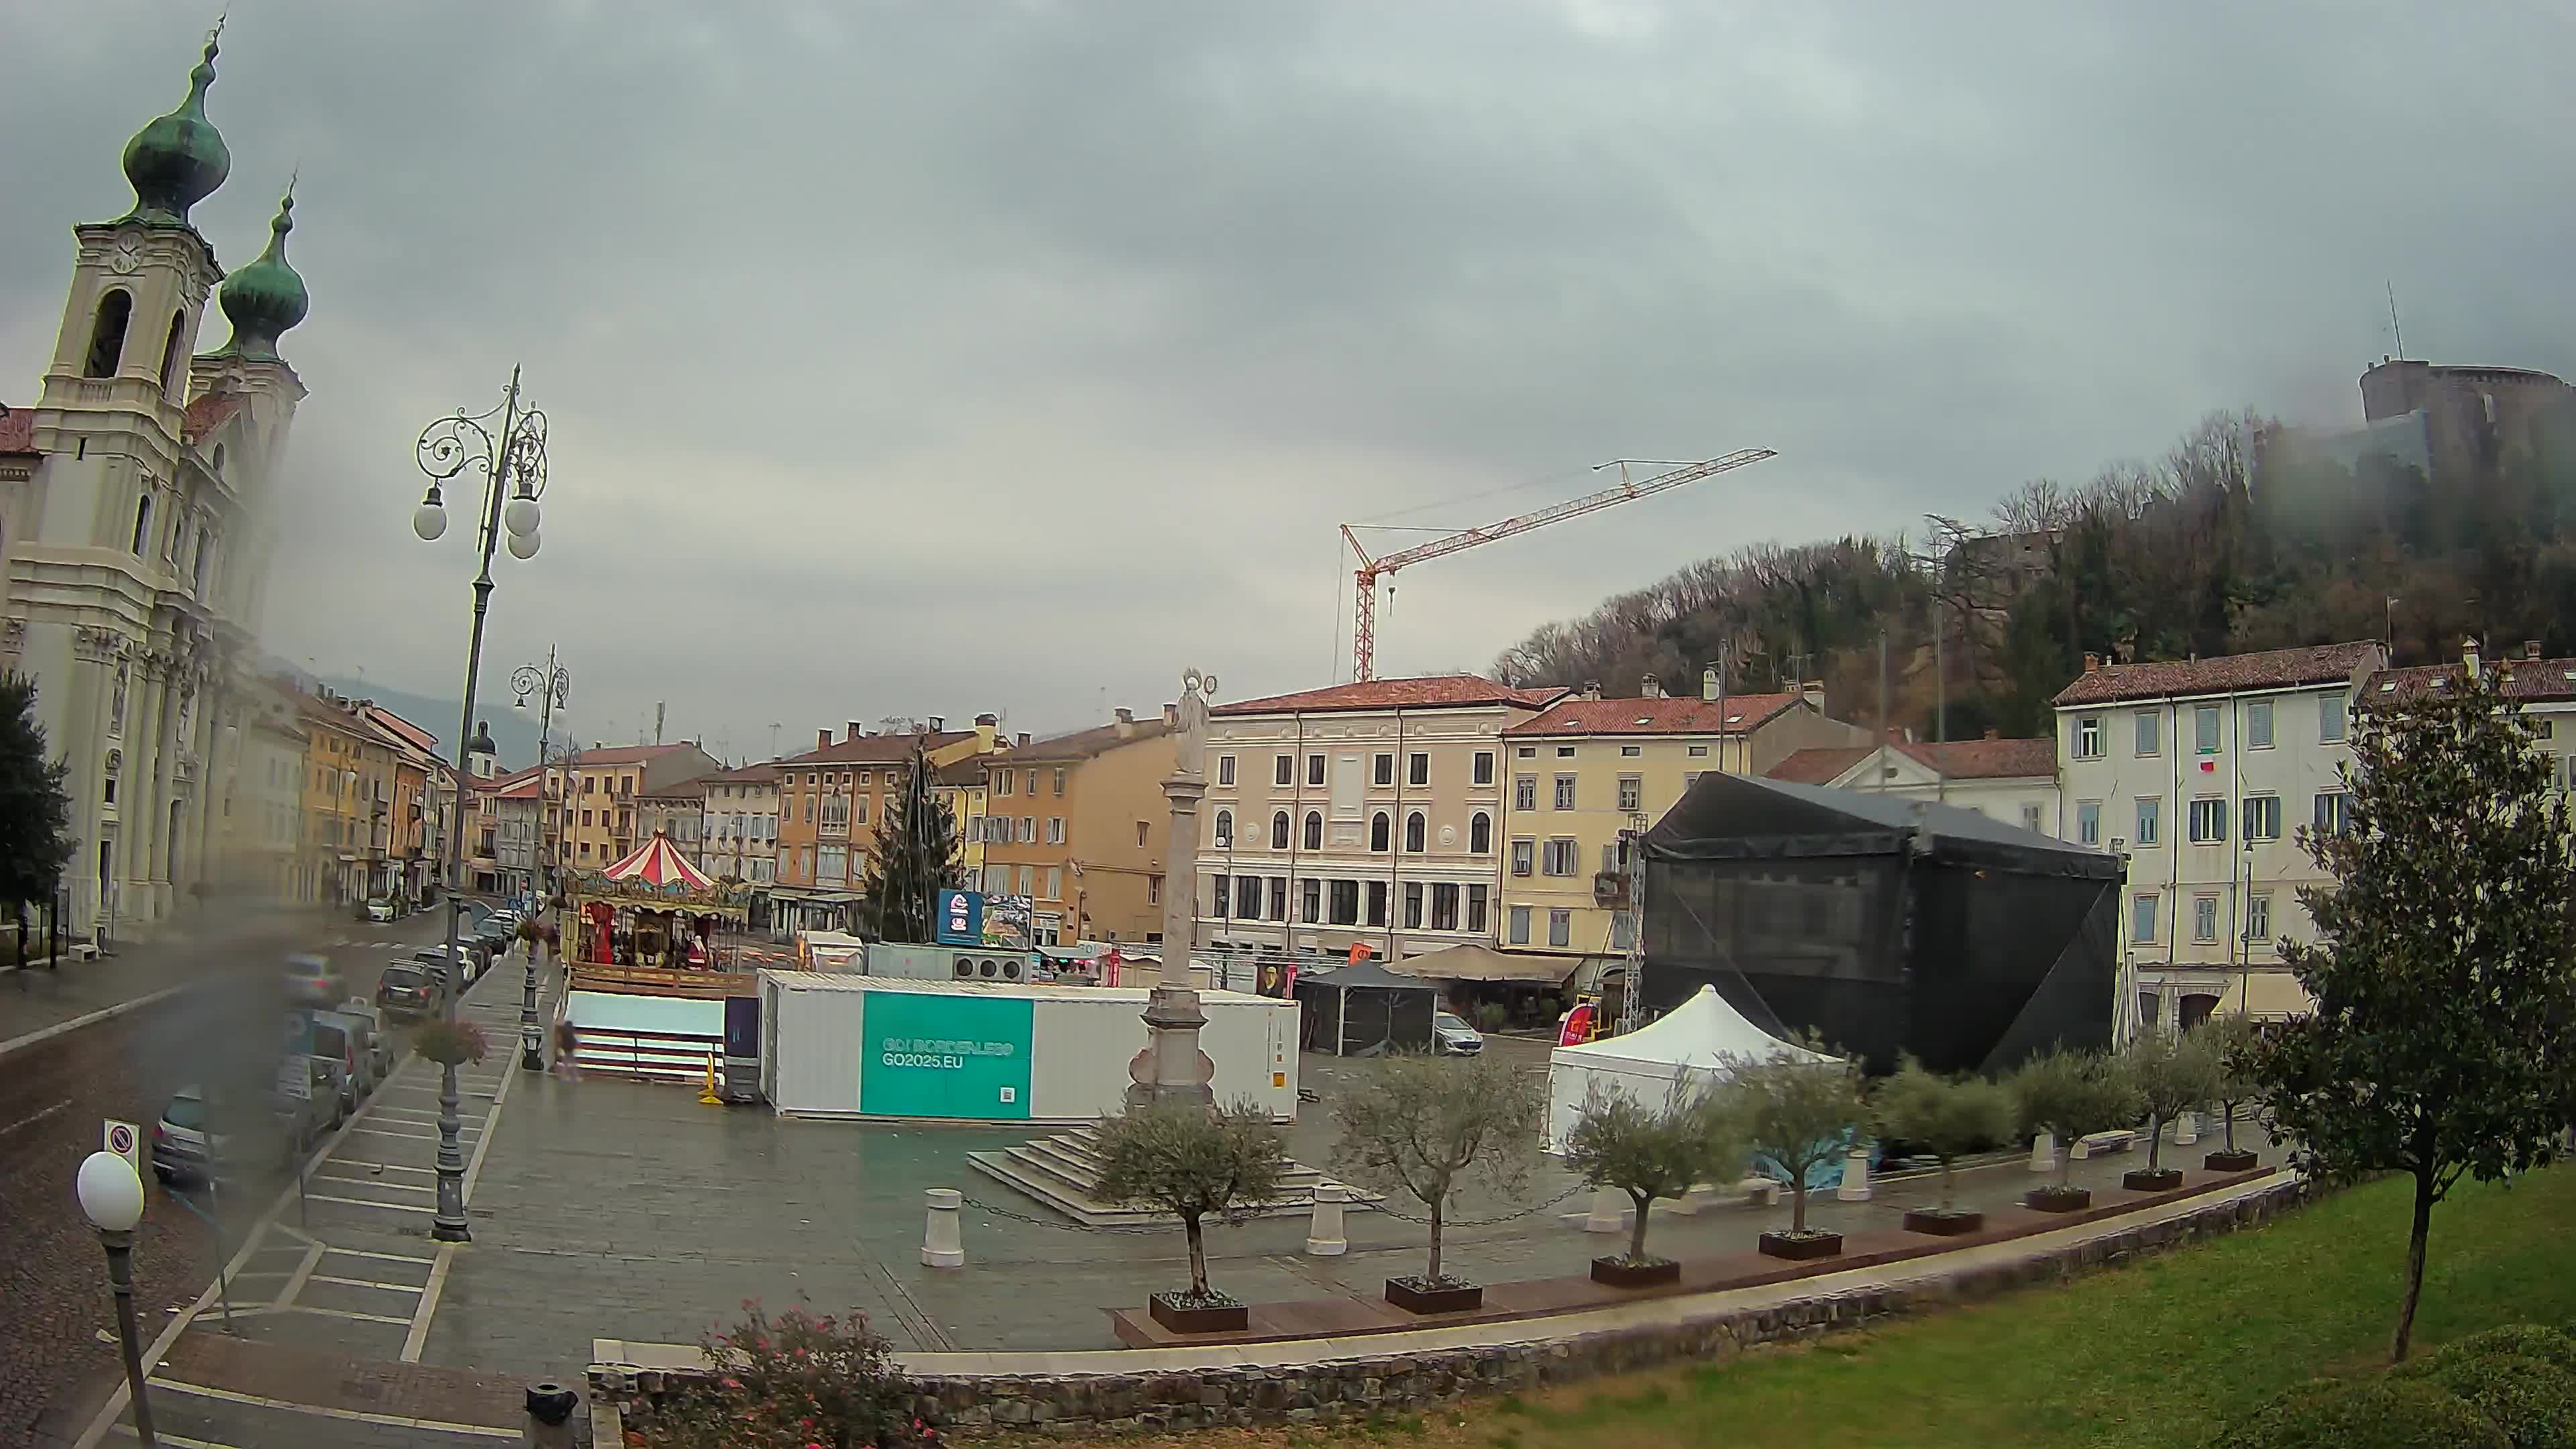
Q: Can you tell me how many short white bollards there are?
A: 6